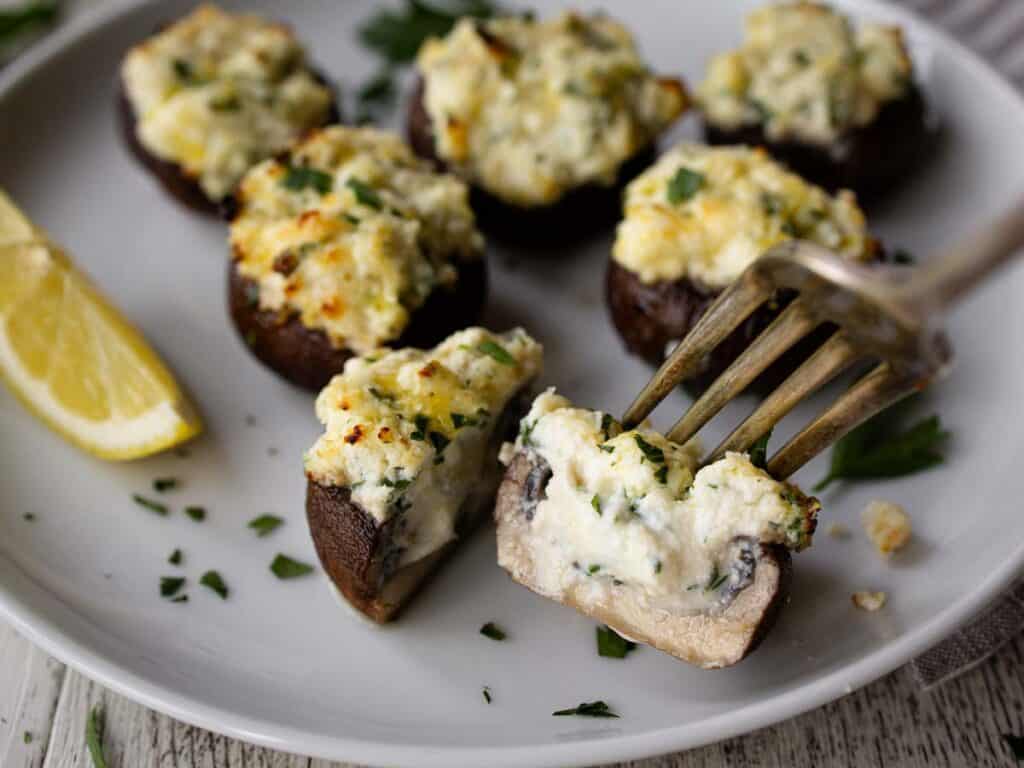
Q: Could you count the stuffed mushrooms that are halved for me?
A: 1